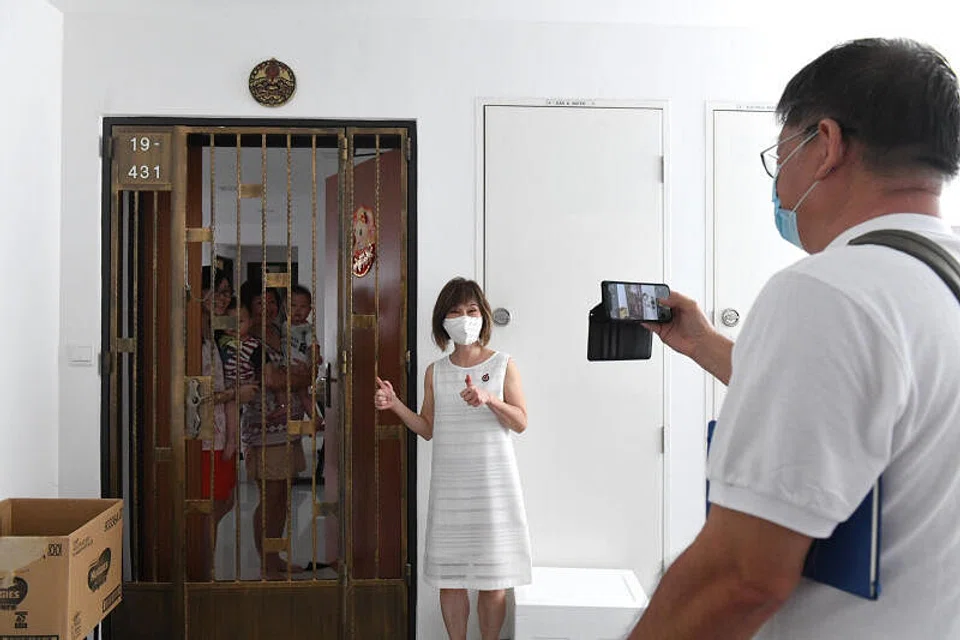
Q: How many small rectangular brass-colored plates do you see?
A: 12